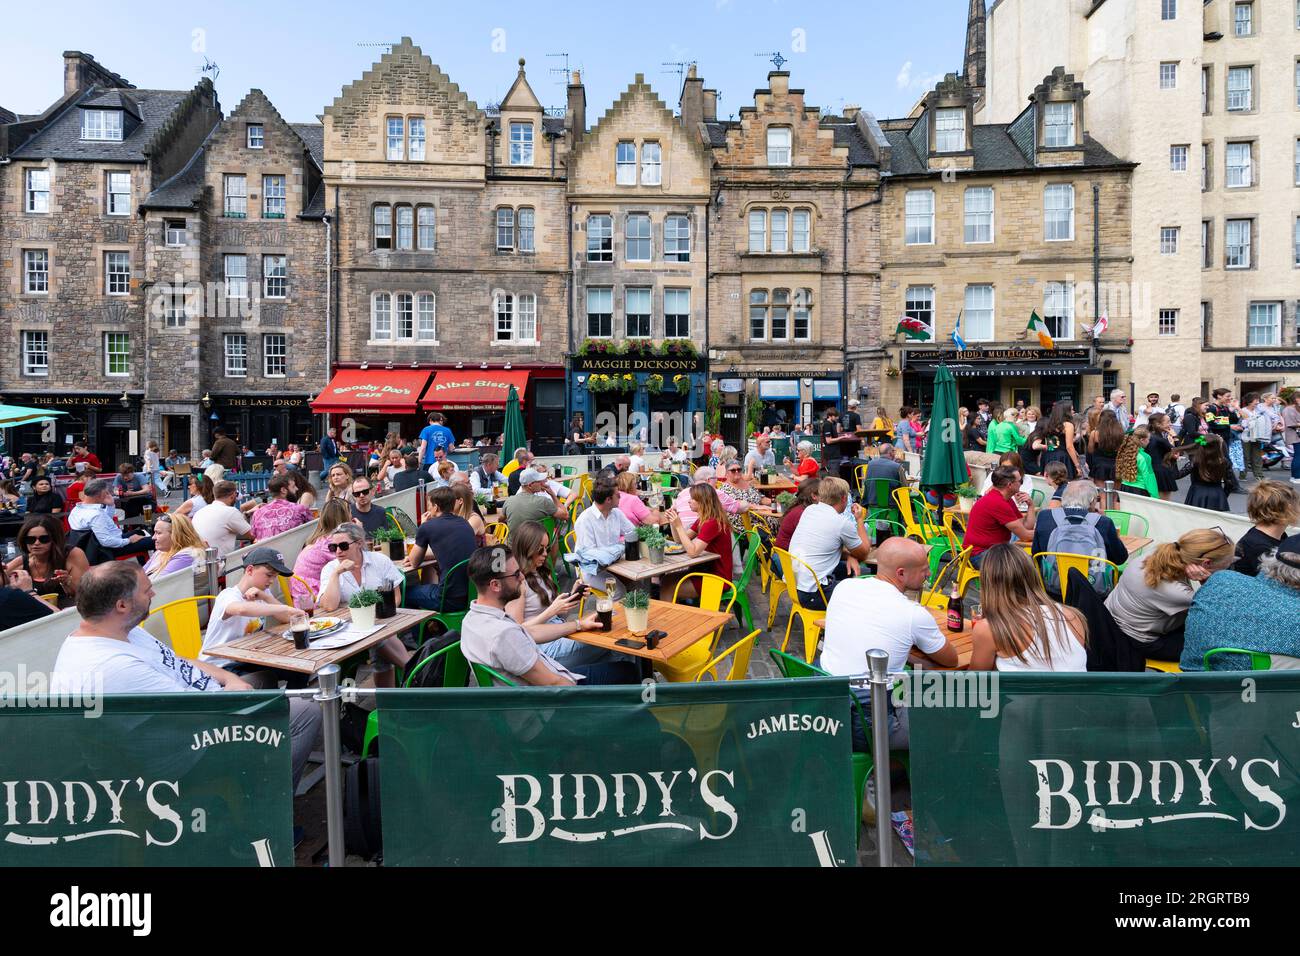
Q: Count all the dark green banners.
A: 3